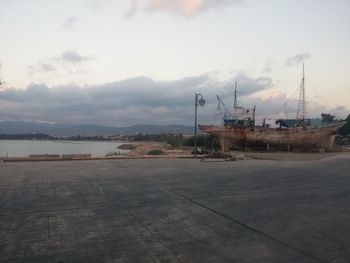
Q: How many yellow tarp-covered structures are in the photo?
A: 0